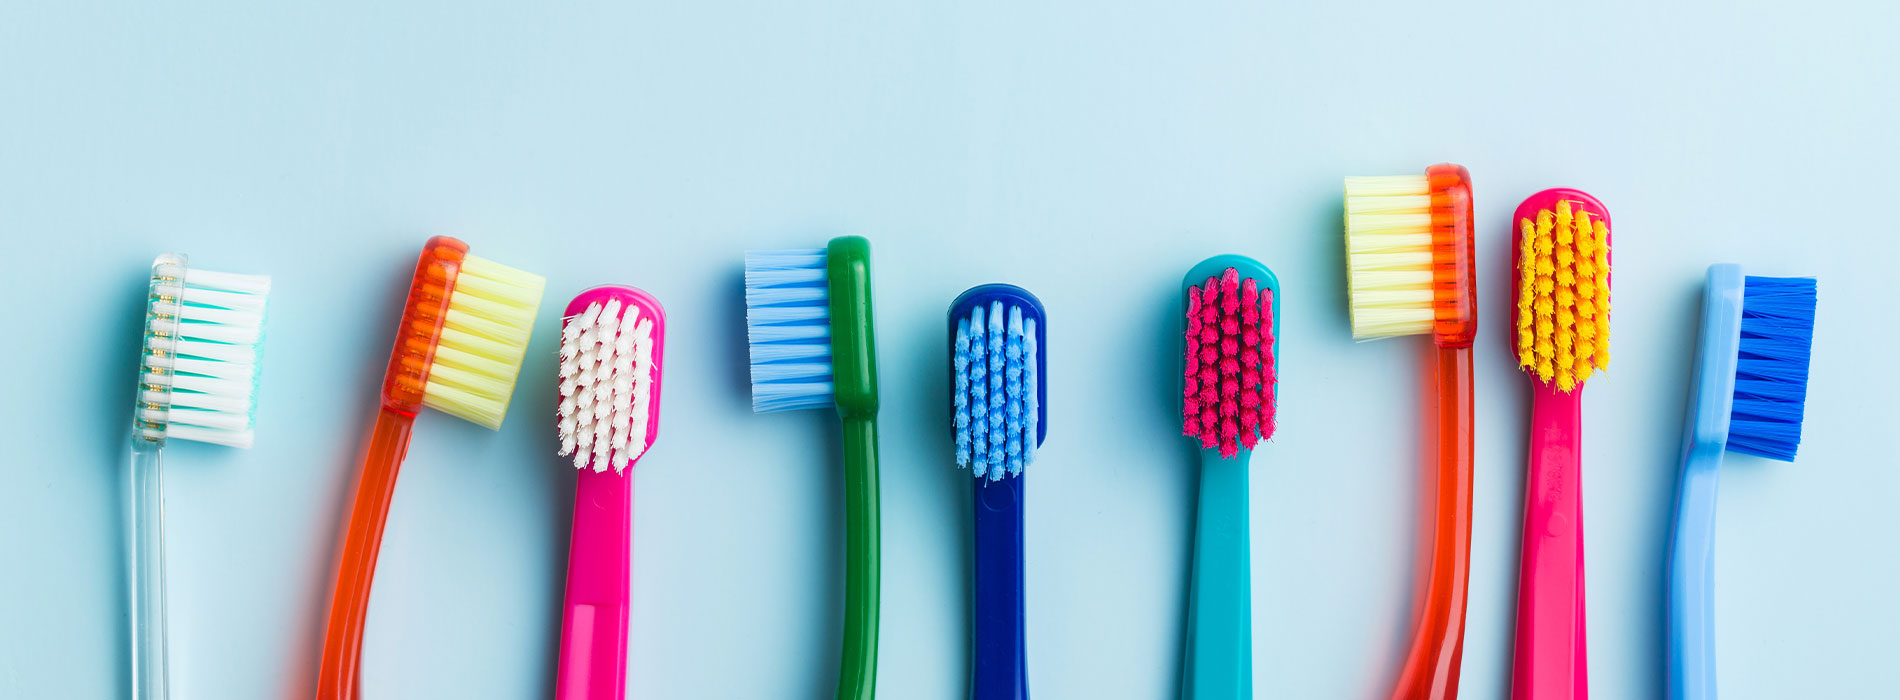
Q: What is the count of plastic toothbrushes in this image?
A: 9